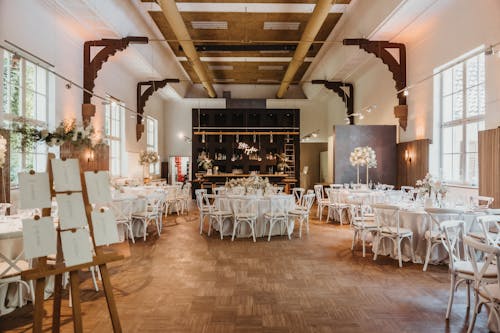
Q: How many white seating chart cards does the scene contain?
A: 7